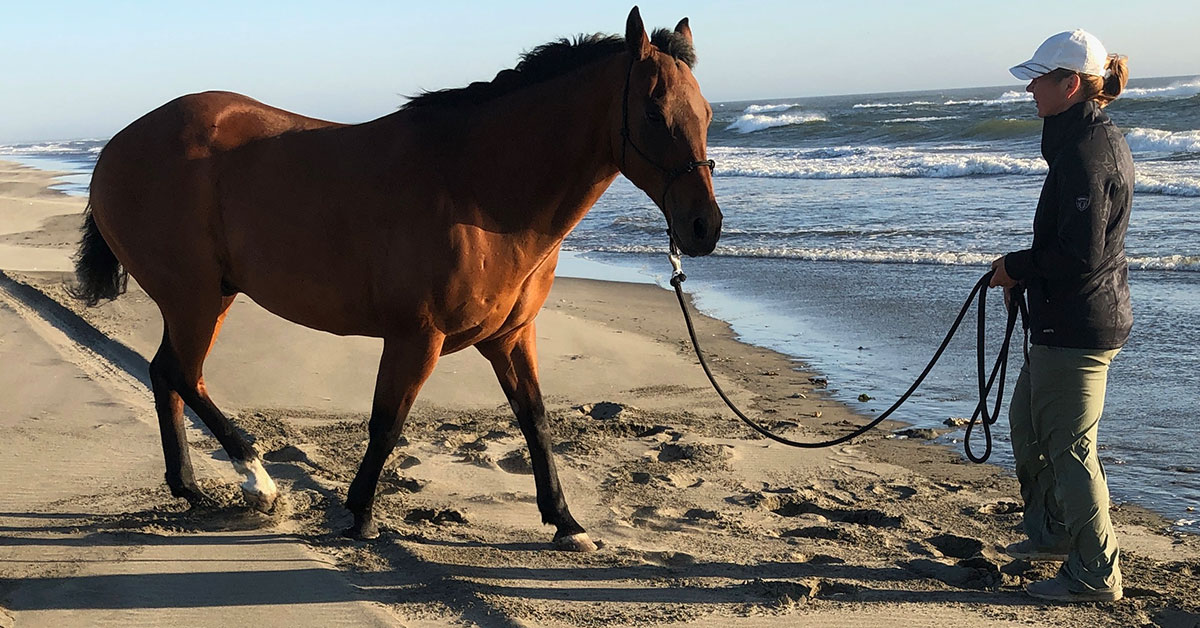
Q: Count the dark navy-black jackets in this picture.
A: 1